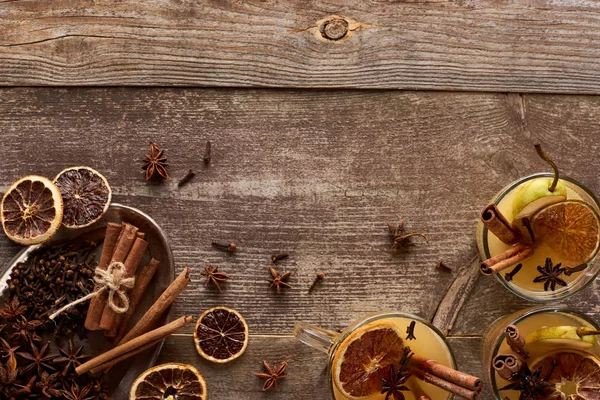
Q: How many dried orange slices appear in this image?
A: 7